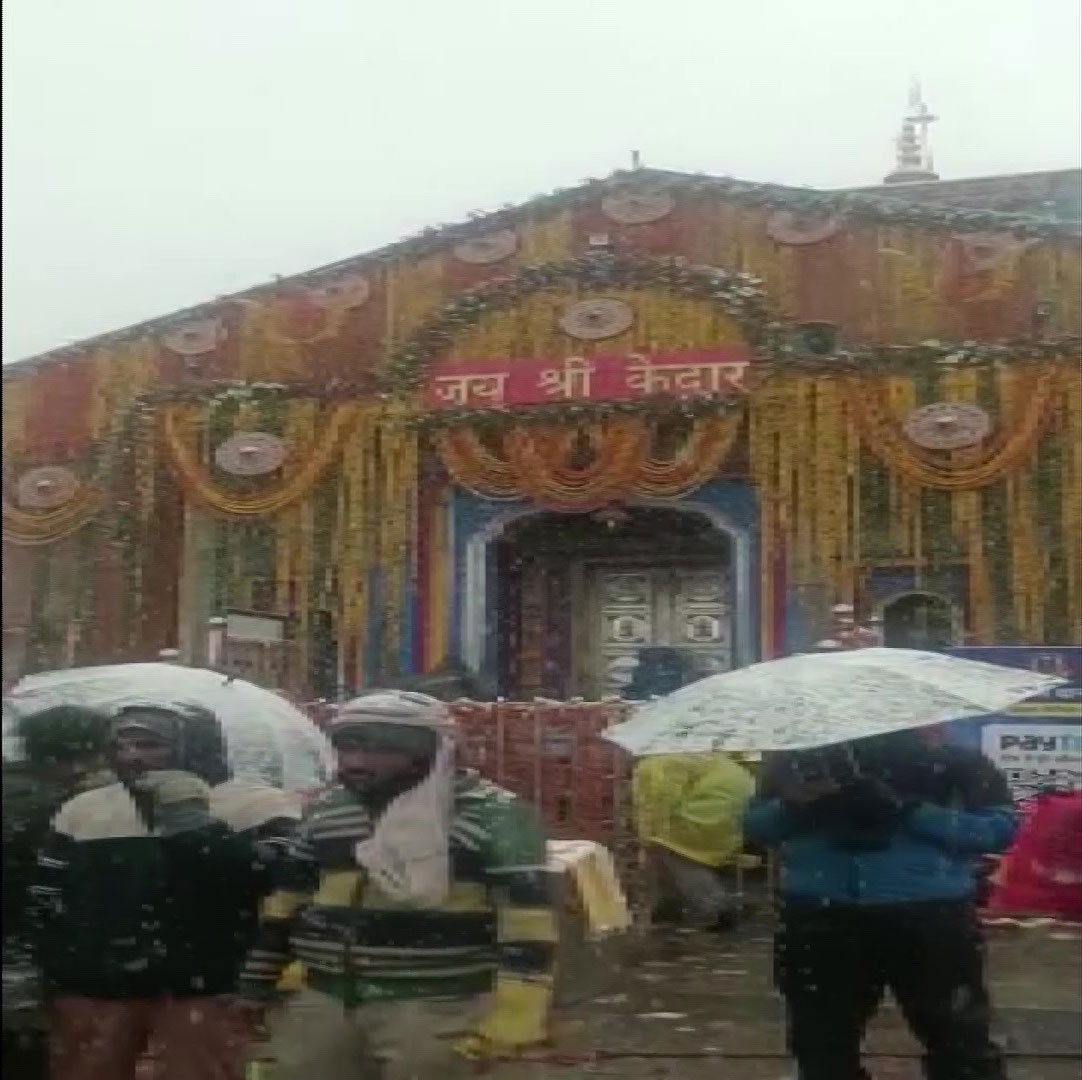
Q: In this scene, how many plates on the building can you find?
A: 10